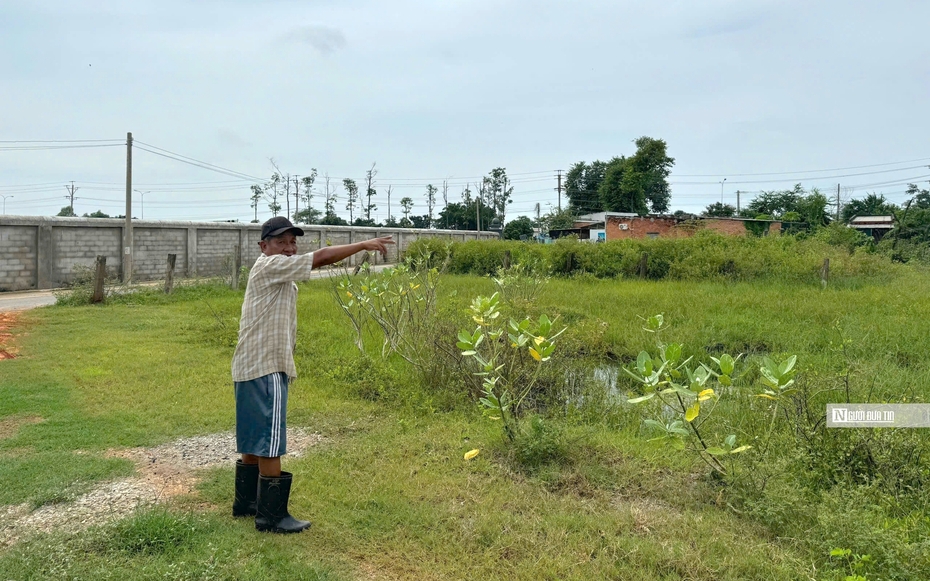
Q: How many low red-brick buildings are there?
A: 1